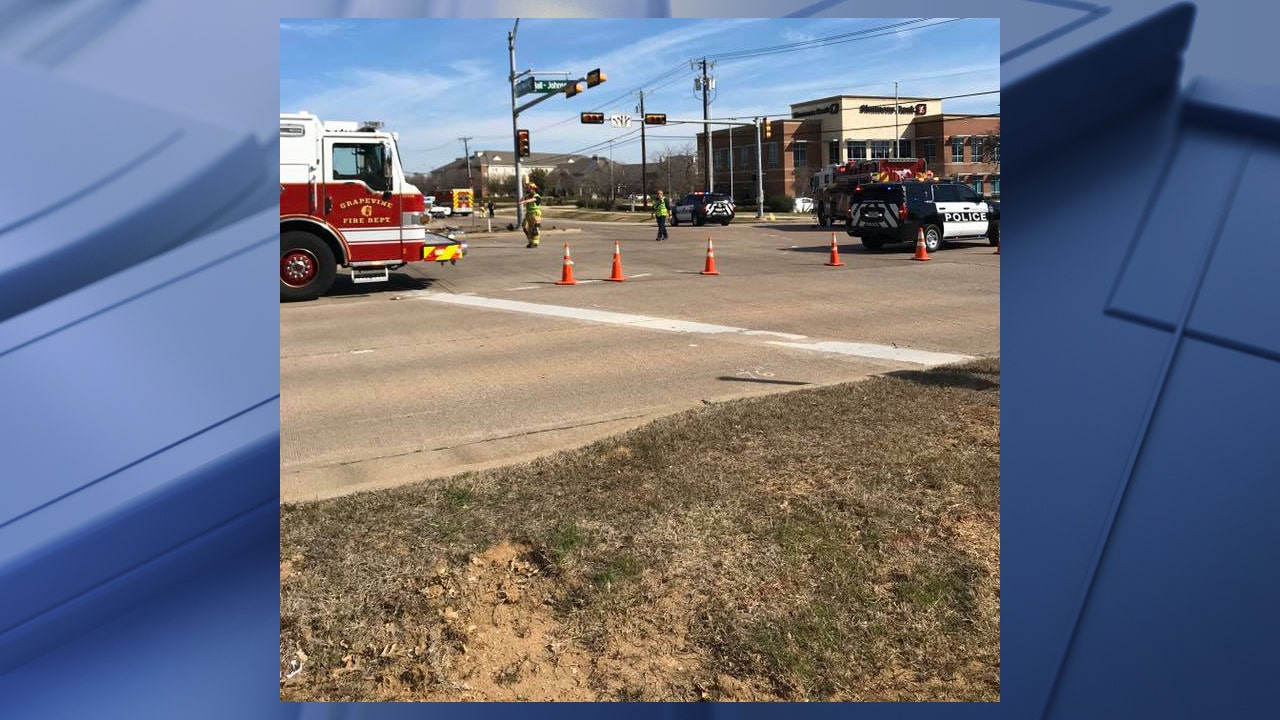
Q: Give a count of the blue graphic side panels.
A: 2